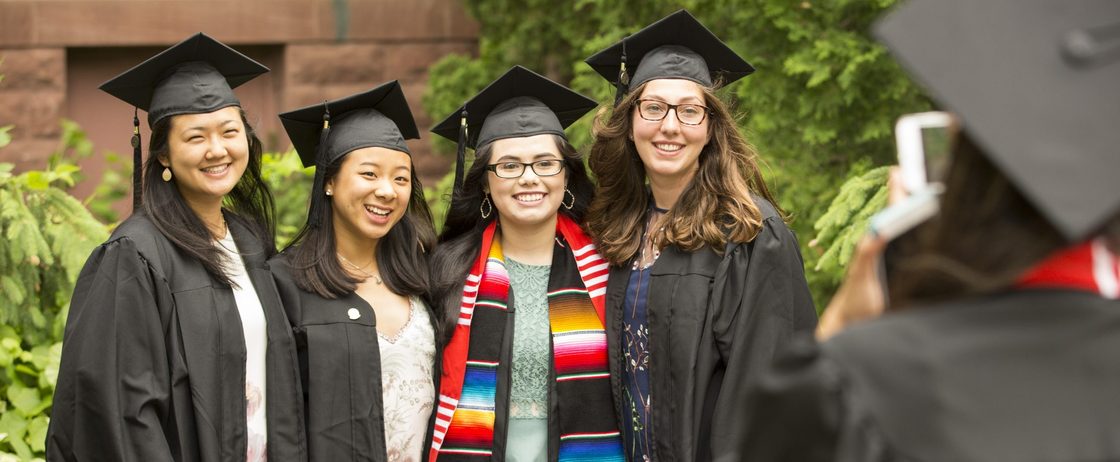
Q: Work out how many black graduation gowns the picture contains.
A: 5